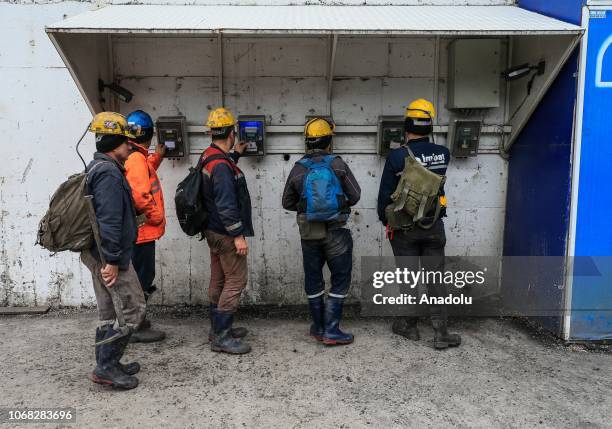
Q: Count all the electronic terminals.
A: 5